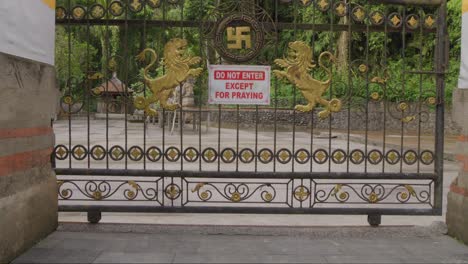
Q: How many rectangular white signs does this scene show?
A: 1